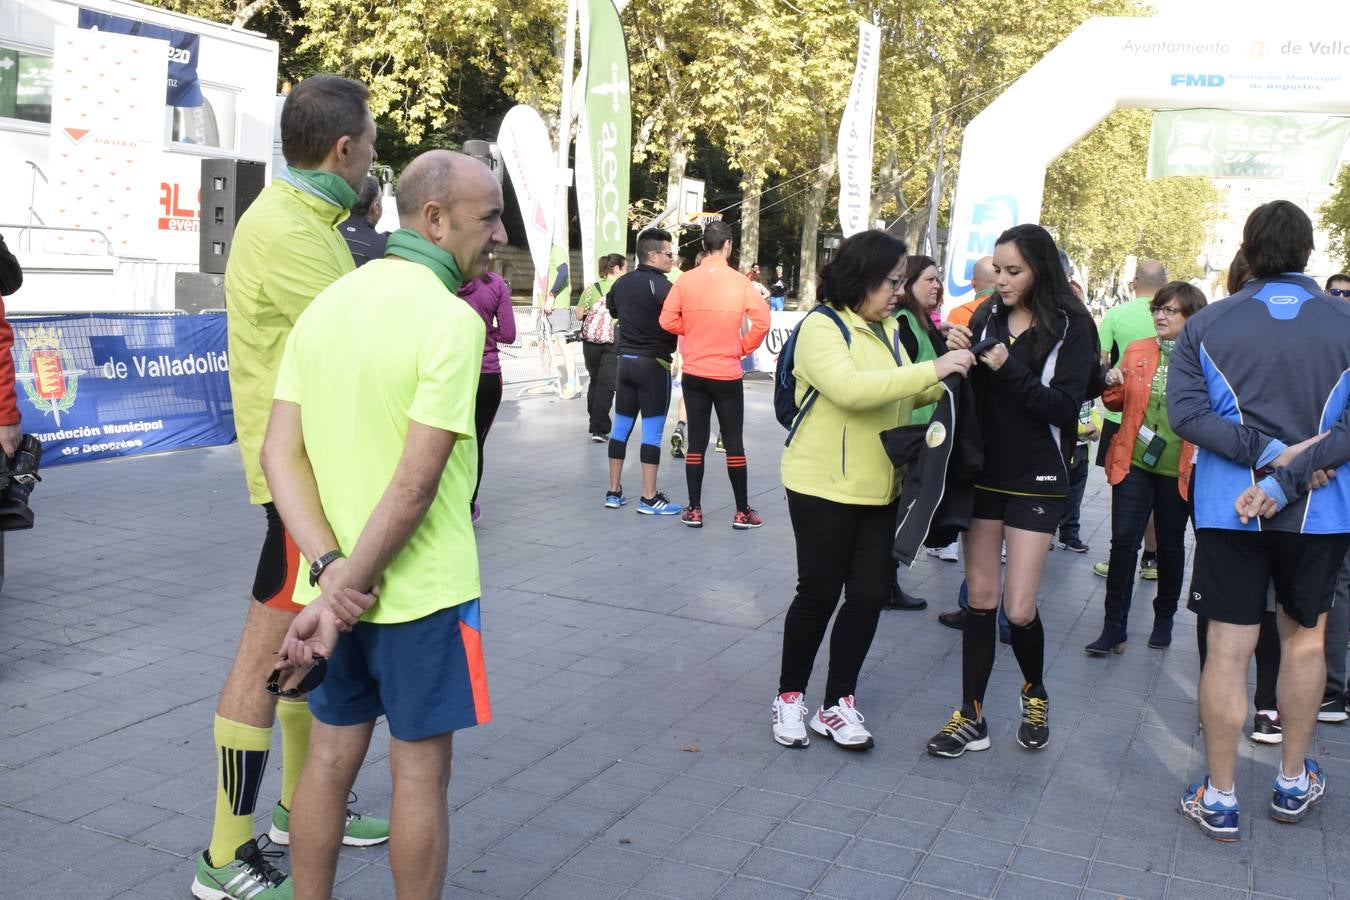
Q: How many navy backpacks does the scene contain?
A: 1